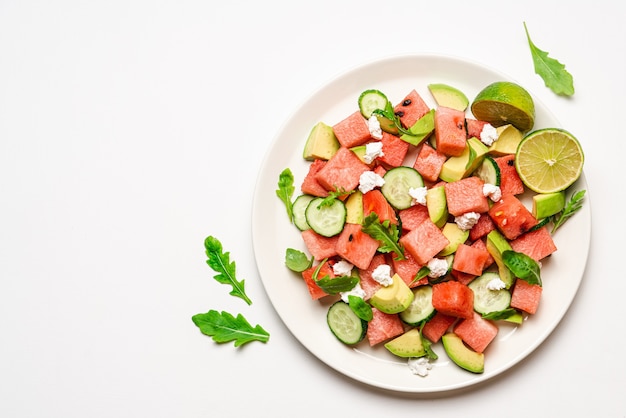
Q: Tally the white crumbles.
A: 13